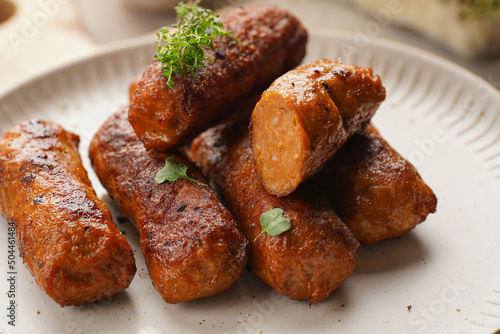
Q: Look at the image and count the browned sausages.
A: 6